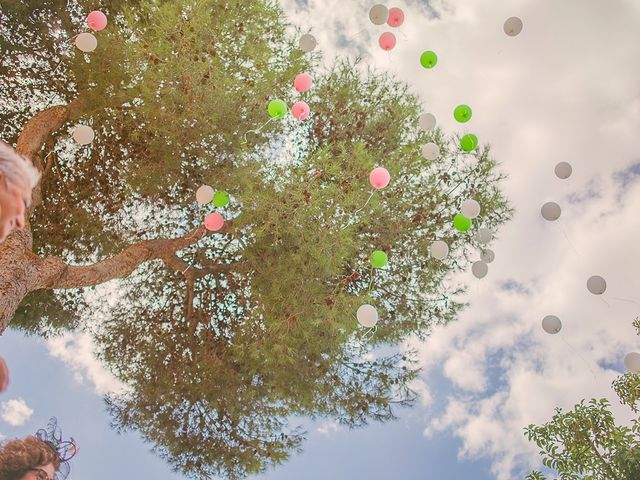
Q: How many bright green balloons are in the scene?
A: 7